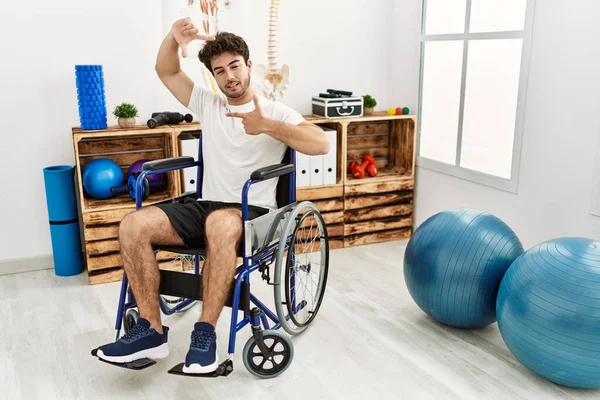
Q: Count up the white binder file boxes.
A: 4